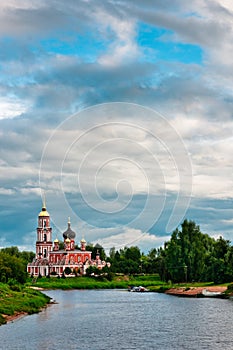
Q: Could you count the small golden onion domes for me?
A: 3